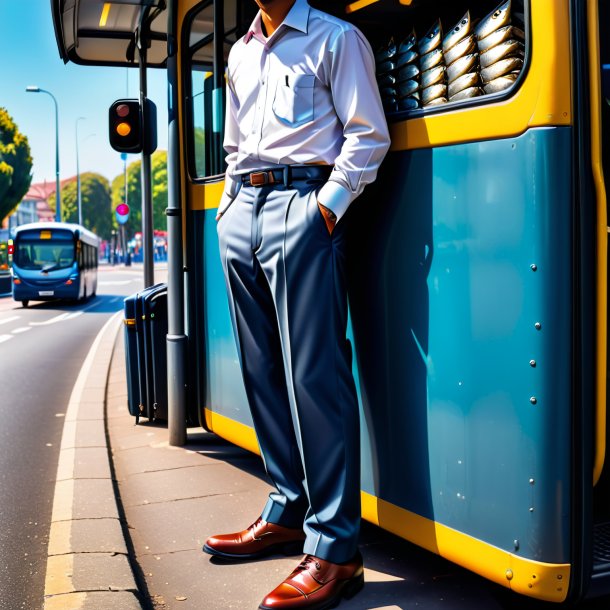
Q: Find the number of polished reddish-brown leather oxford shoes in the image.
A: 2